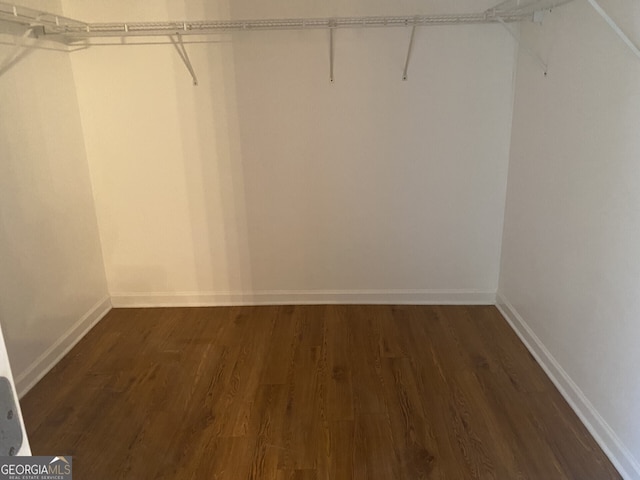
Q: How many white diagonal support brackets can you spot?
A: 6